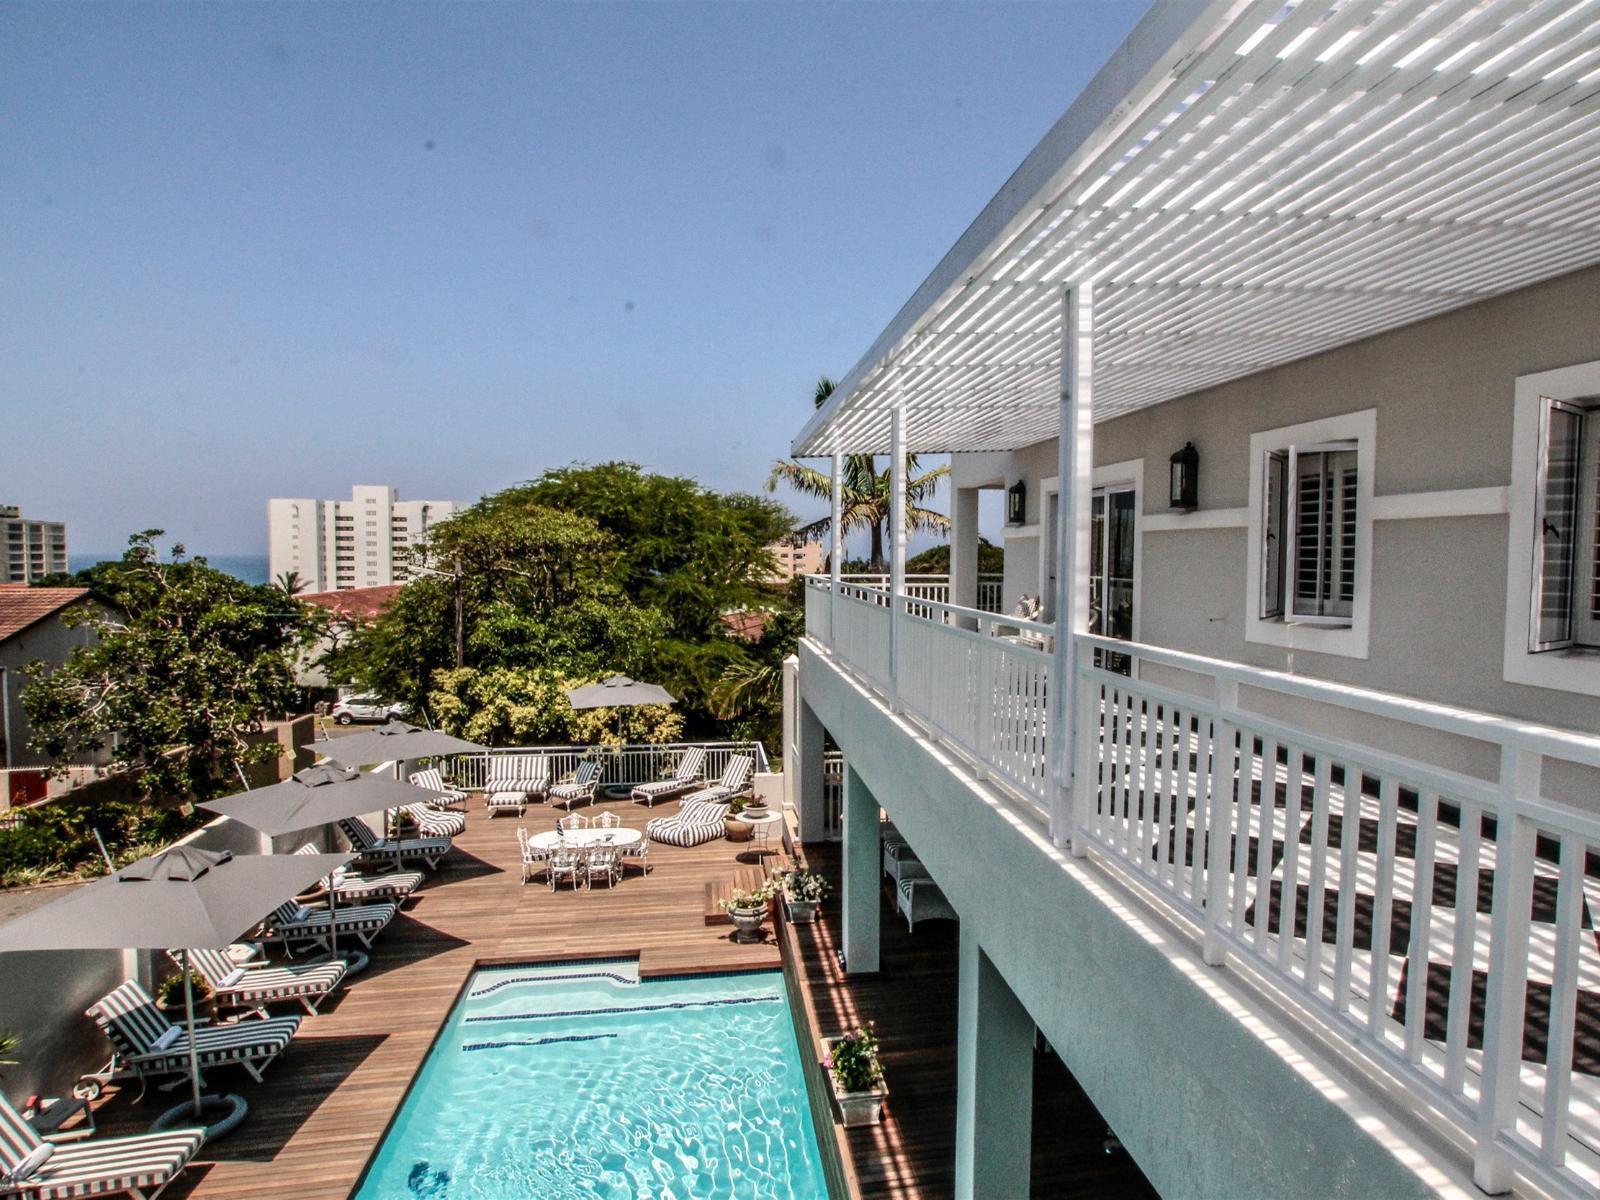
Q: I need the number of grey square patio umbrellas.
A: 4